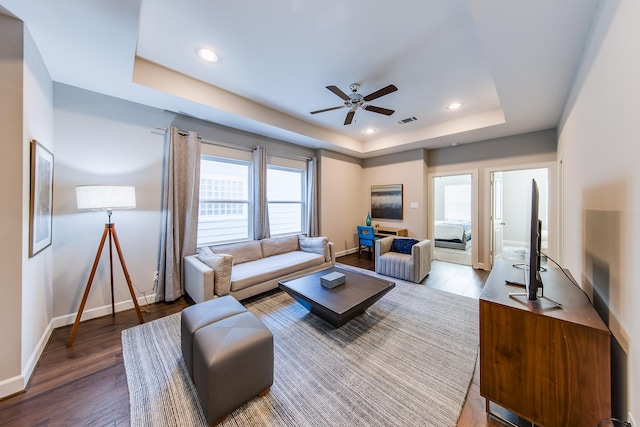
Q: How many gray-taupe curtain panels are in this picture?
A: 3